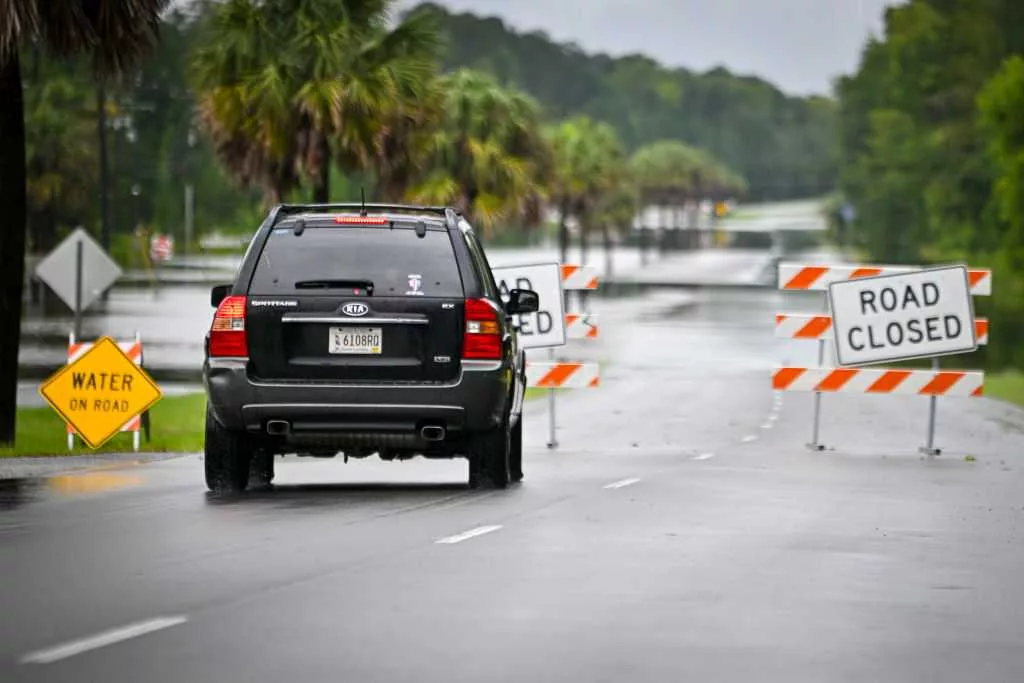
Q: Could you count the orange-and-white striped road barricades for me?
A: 3